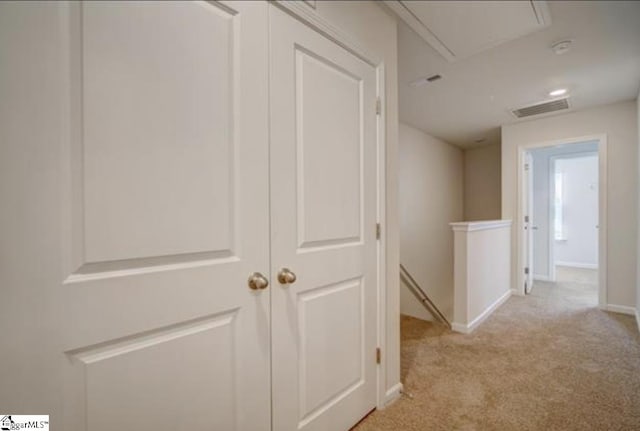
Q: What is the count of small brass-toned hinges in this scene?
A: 3